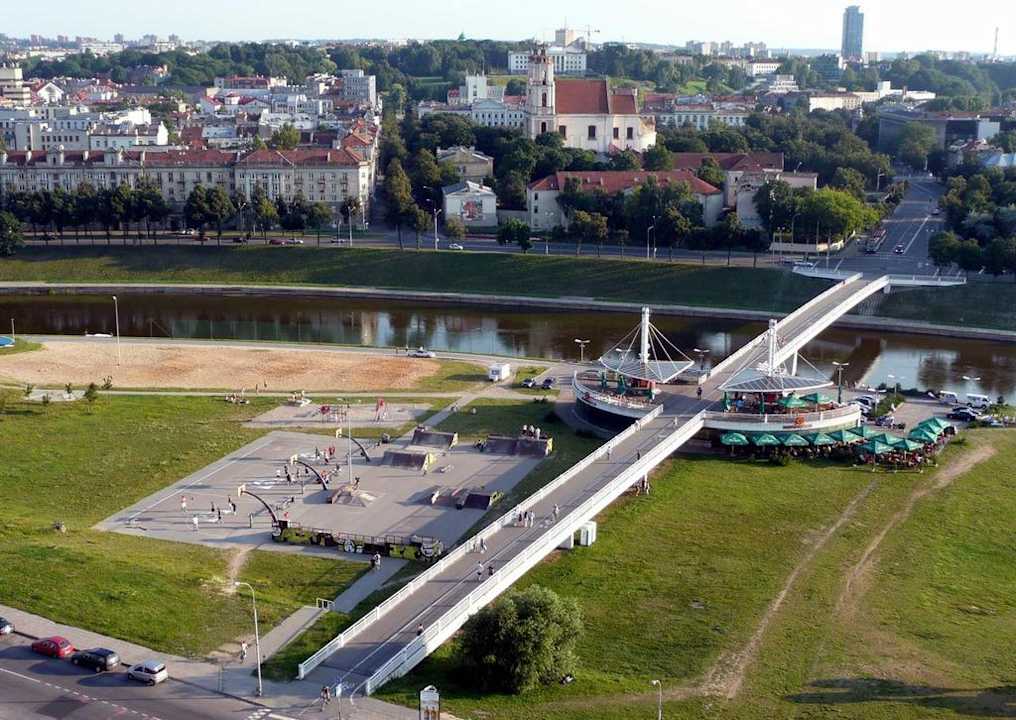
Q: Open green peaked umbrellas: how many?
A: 14